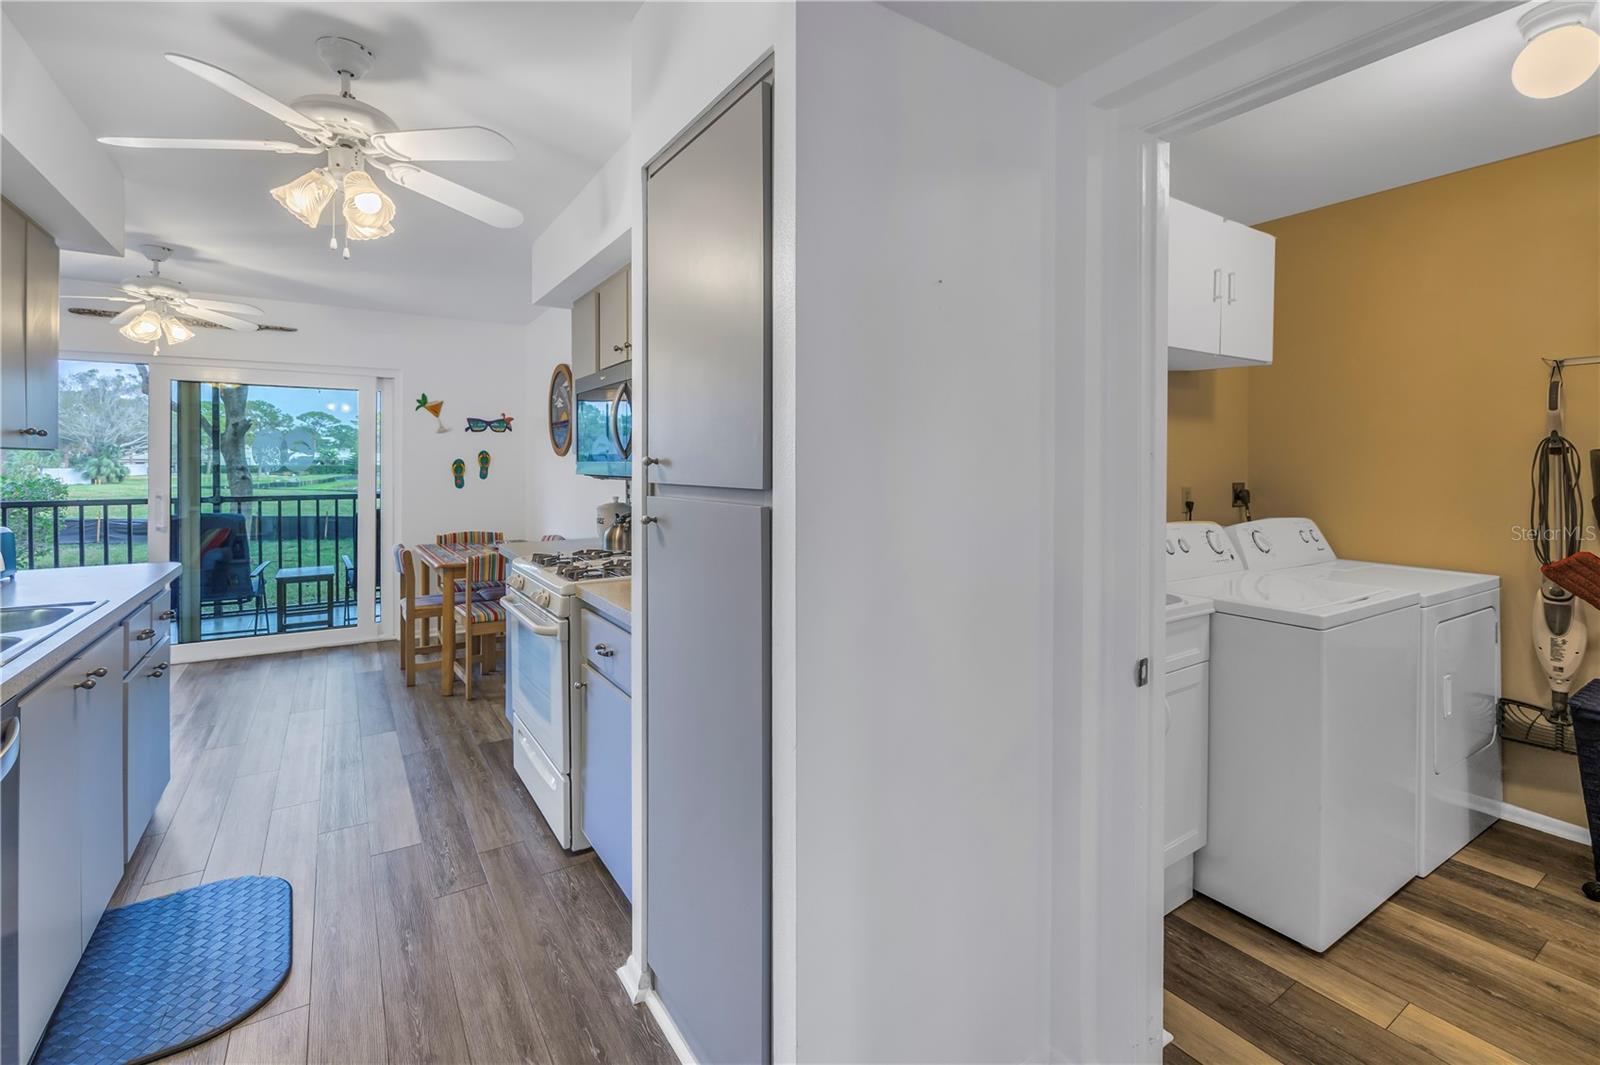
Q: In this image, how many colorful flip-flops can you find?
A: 2